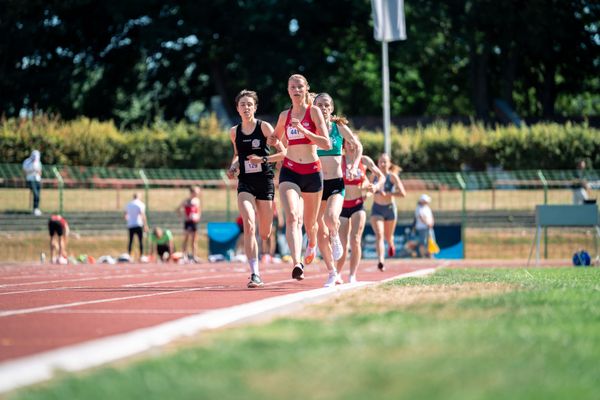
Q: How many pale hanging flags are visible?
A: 1